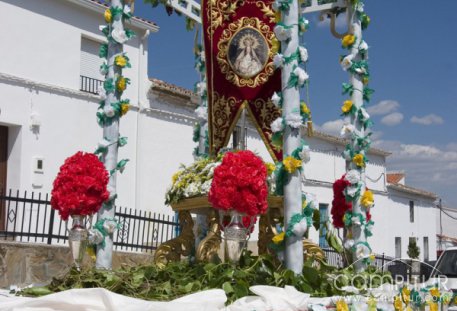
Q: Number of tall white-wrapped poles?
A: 4